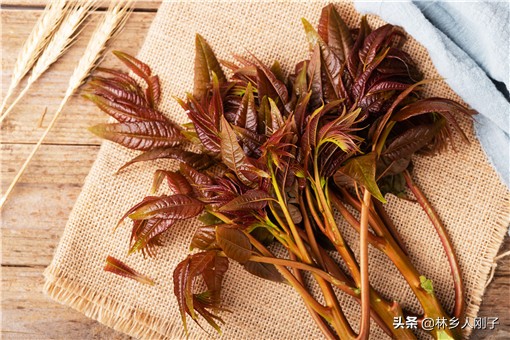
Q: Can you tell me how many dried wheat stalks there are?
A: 3